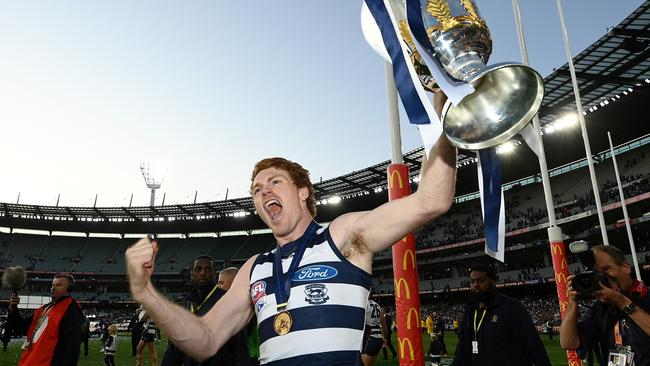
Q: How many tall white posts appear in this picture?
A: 4